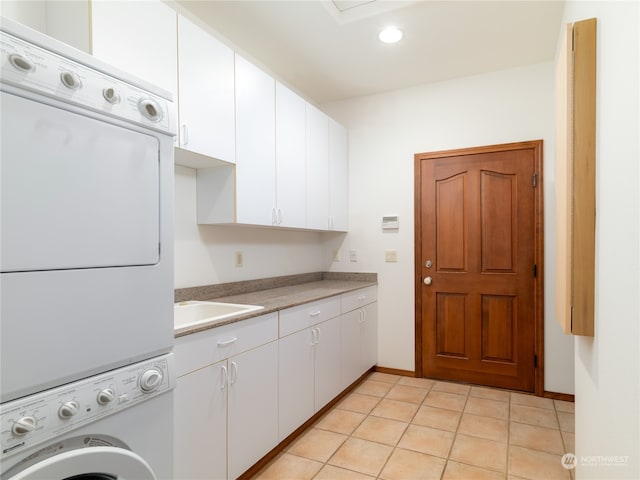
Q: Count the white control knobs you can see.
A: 8